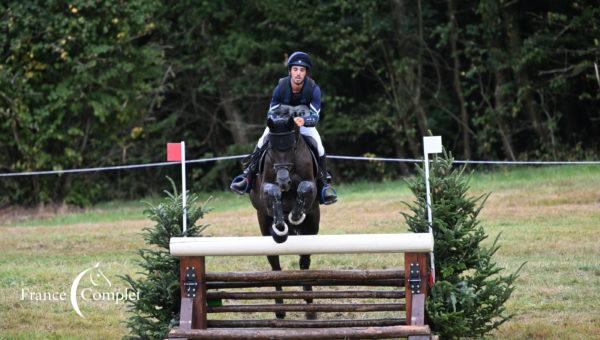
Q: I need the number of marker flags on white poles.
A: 2